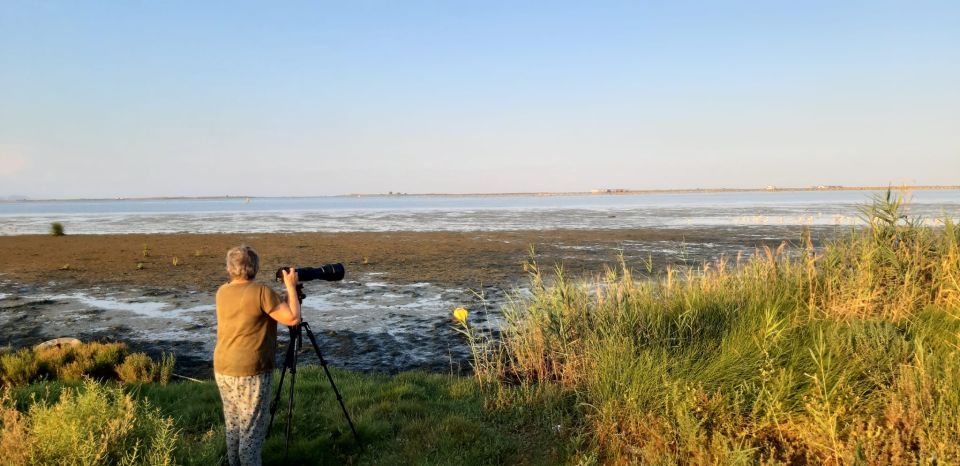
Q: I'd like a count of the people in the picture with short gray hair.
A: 1